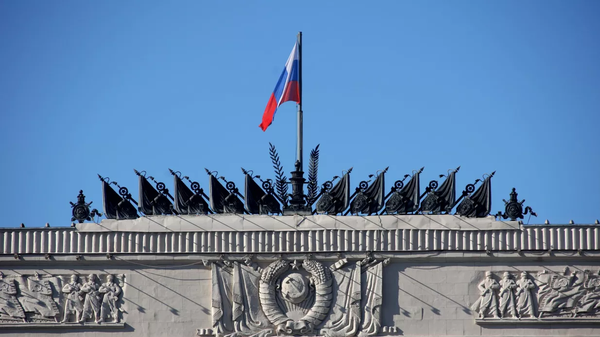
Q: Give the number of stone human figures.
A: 6